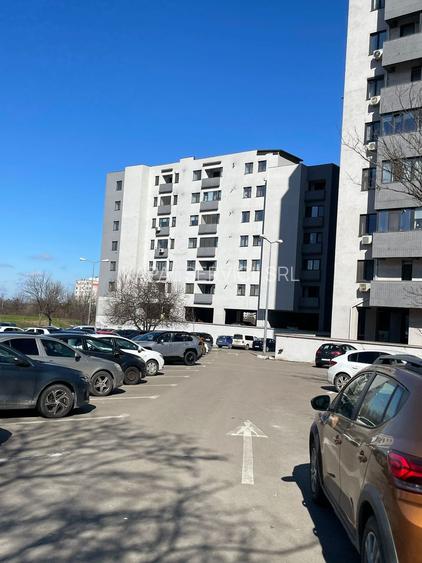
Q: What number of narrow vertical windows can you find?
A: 11